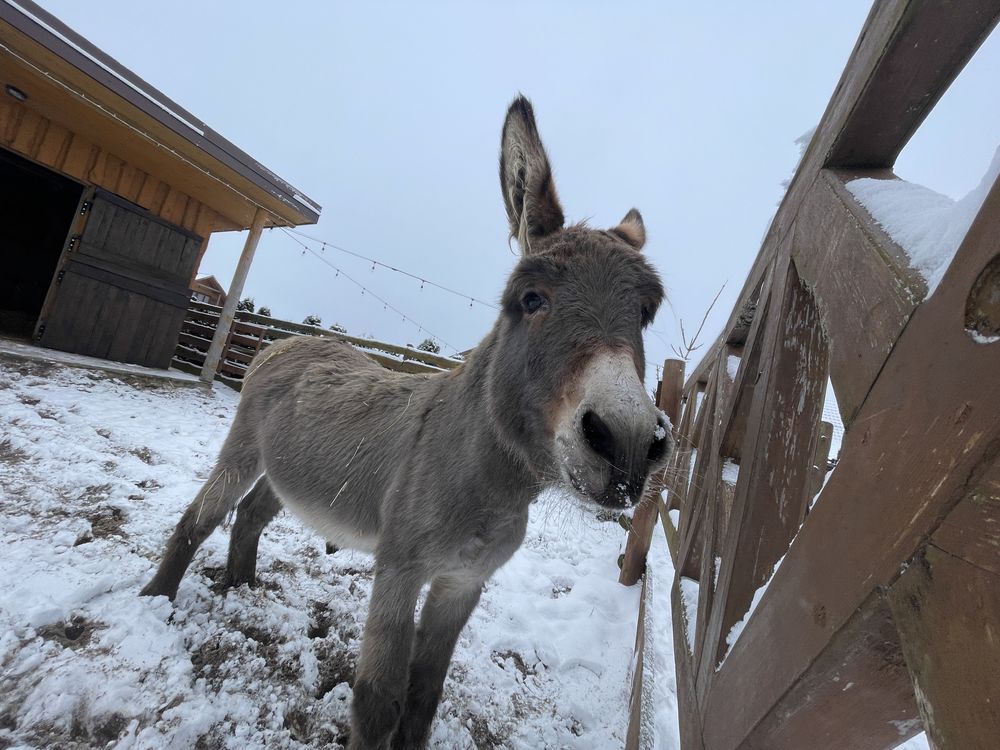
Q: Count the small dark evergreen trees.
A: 5